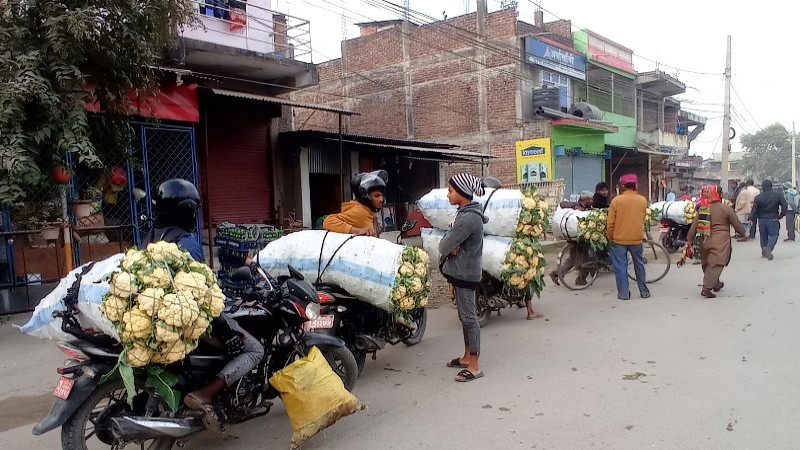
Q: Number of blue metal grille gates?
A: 1